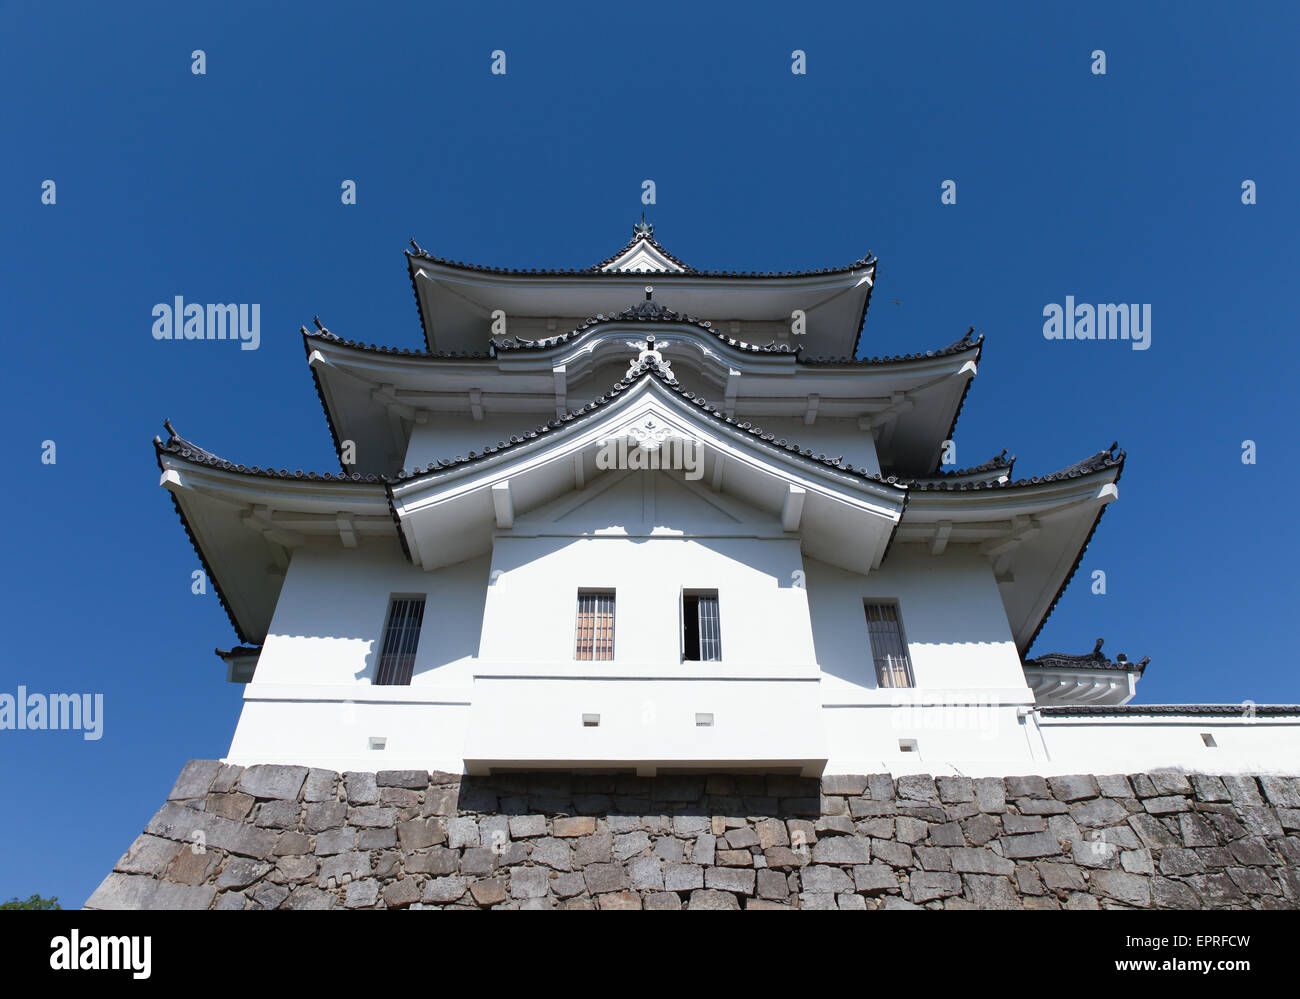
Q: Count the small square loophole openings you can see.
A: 5